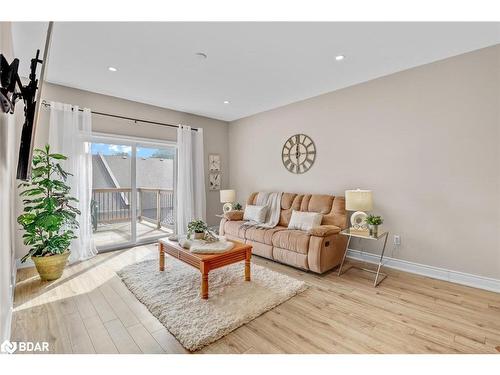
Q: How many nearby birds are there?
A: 0